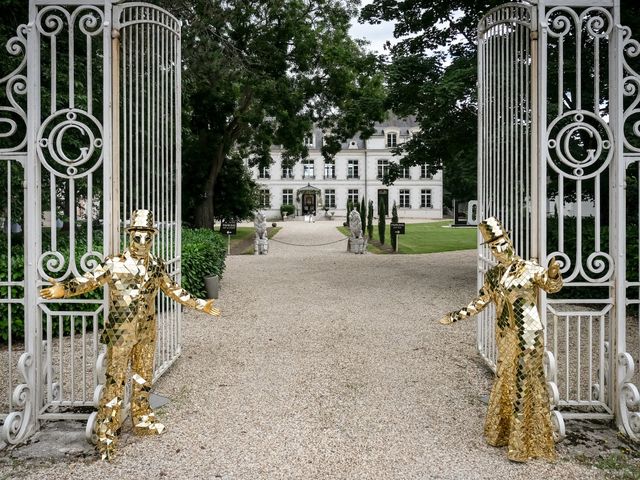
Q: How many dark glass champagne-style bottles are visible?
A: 0